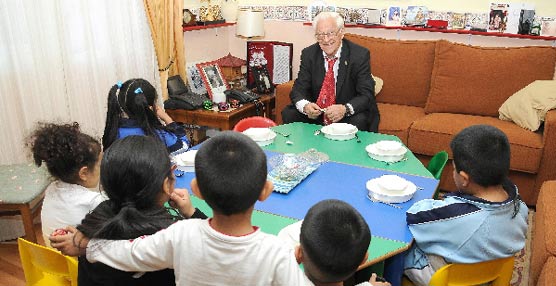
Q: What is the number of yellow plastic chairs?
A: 2